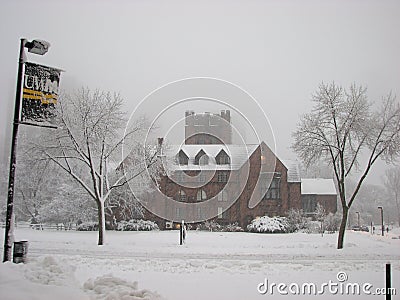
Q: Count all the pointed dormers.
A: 3